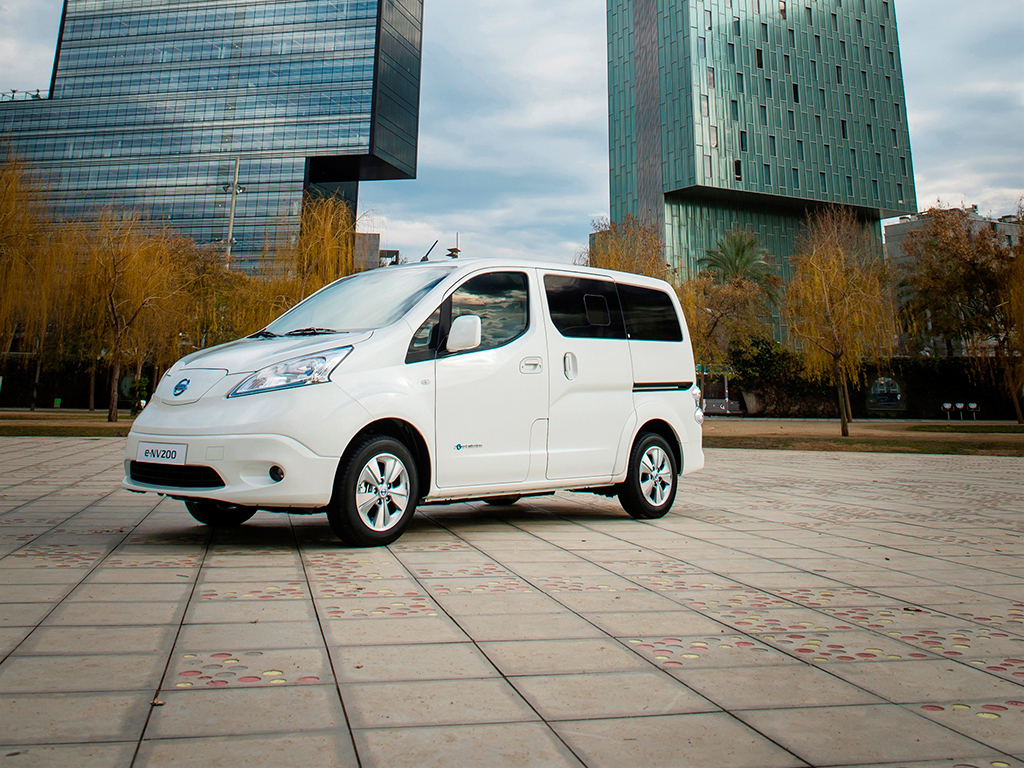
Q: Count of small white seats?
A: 3